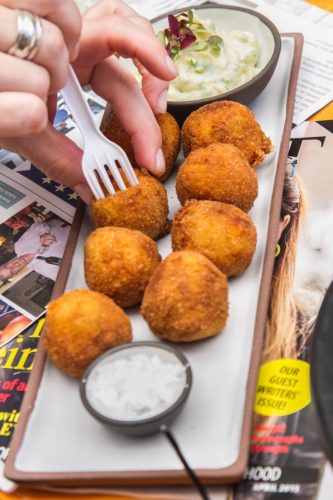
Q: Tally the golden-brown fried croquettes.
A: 8